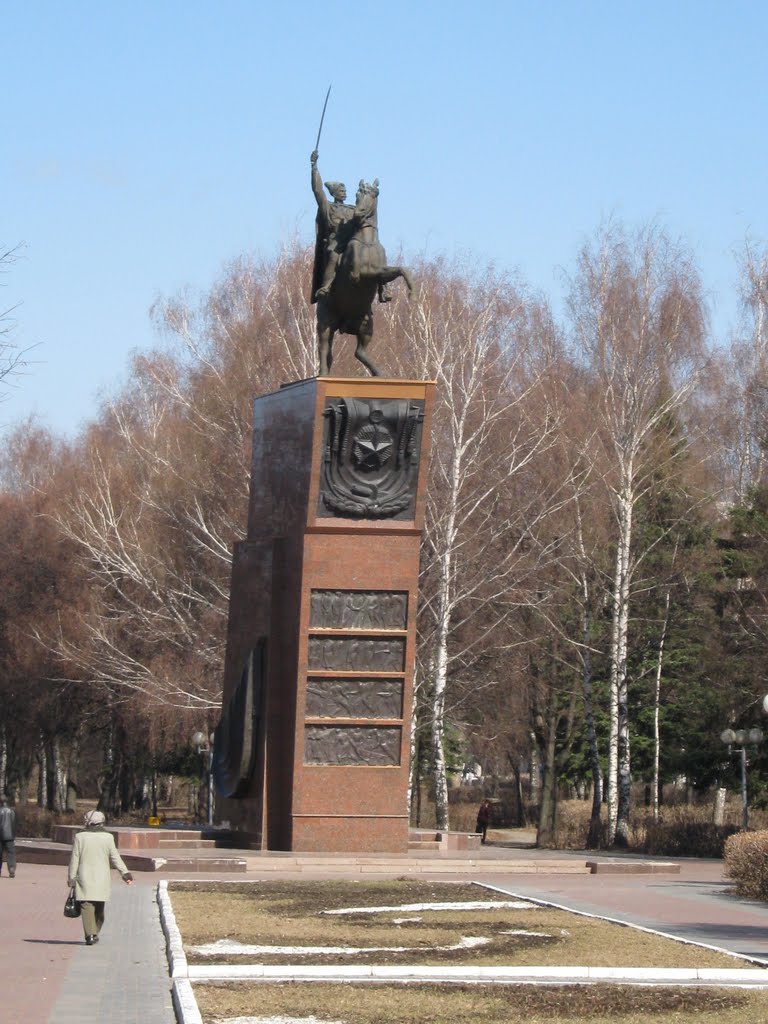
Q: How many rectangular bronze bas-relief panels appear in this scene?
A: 4